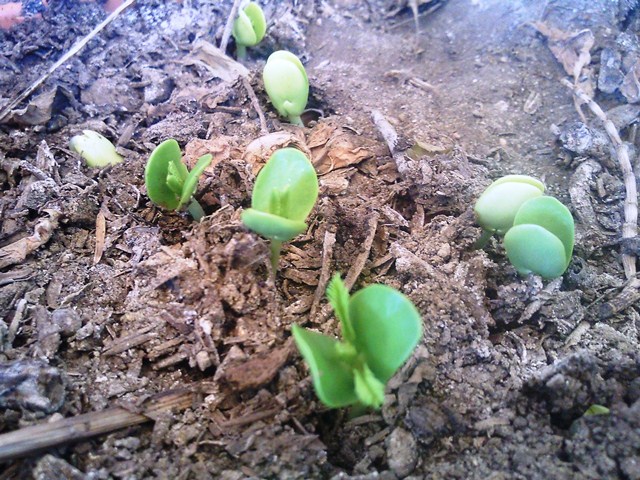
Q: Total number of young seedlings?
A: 8